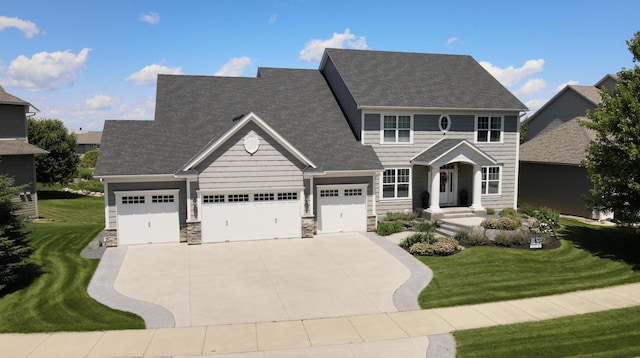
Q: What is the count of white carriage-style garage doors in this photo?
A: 3